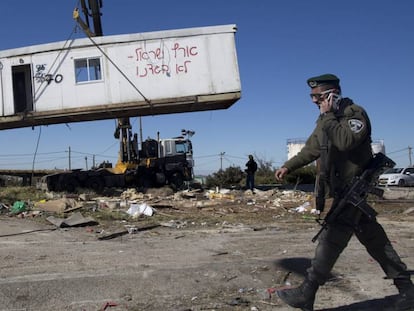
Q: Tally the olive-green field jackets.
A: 1